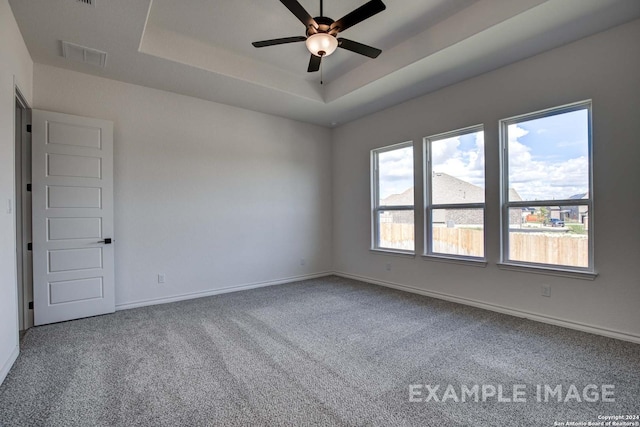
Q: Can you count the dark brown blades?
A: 5